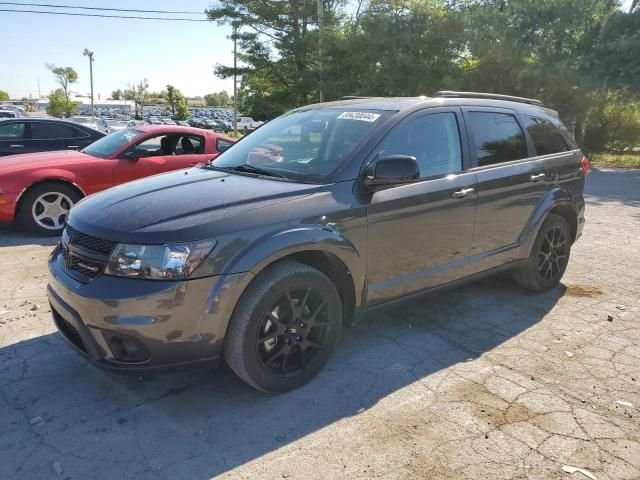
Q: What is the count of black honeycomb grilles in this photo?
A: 1